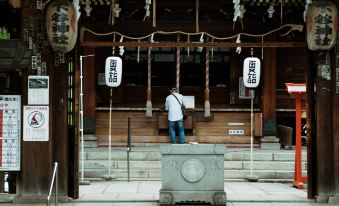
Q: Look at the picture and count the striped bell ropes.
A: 3